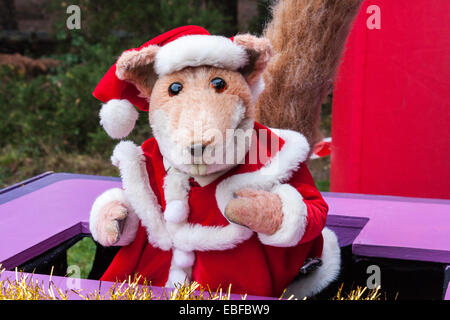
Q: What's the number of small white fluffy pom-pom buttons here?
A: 3